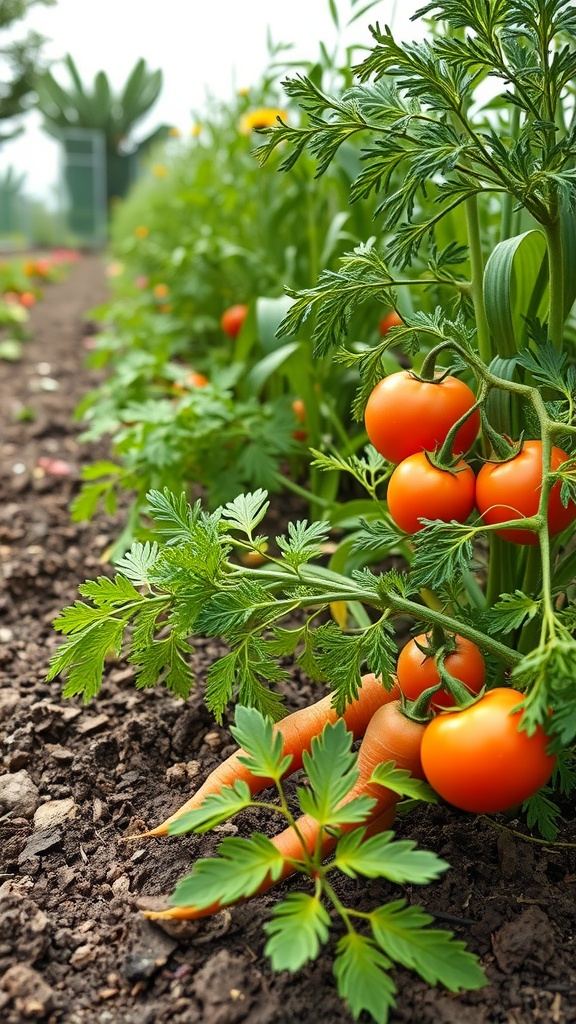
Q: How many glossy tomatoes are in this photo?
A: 5